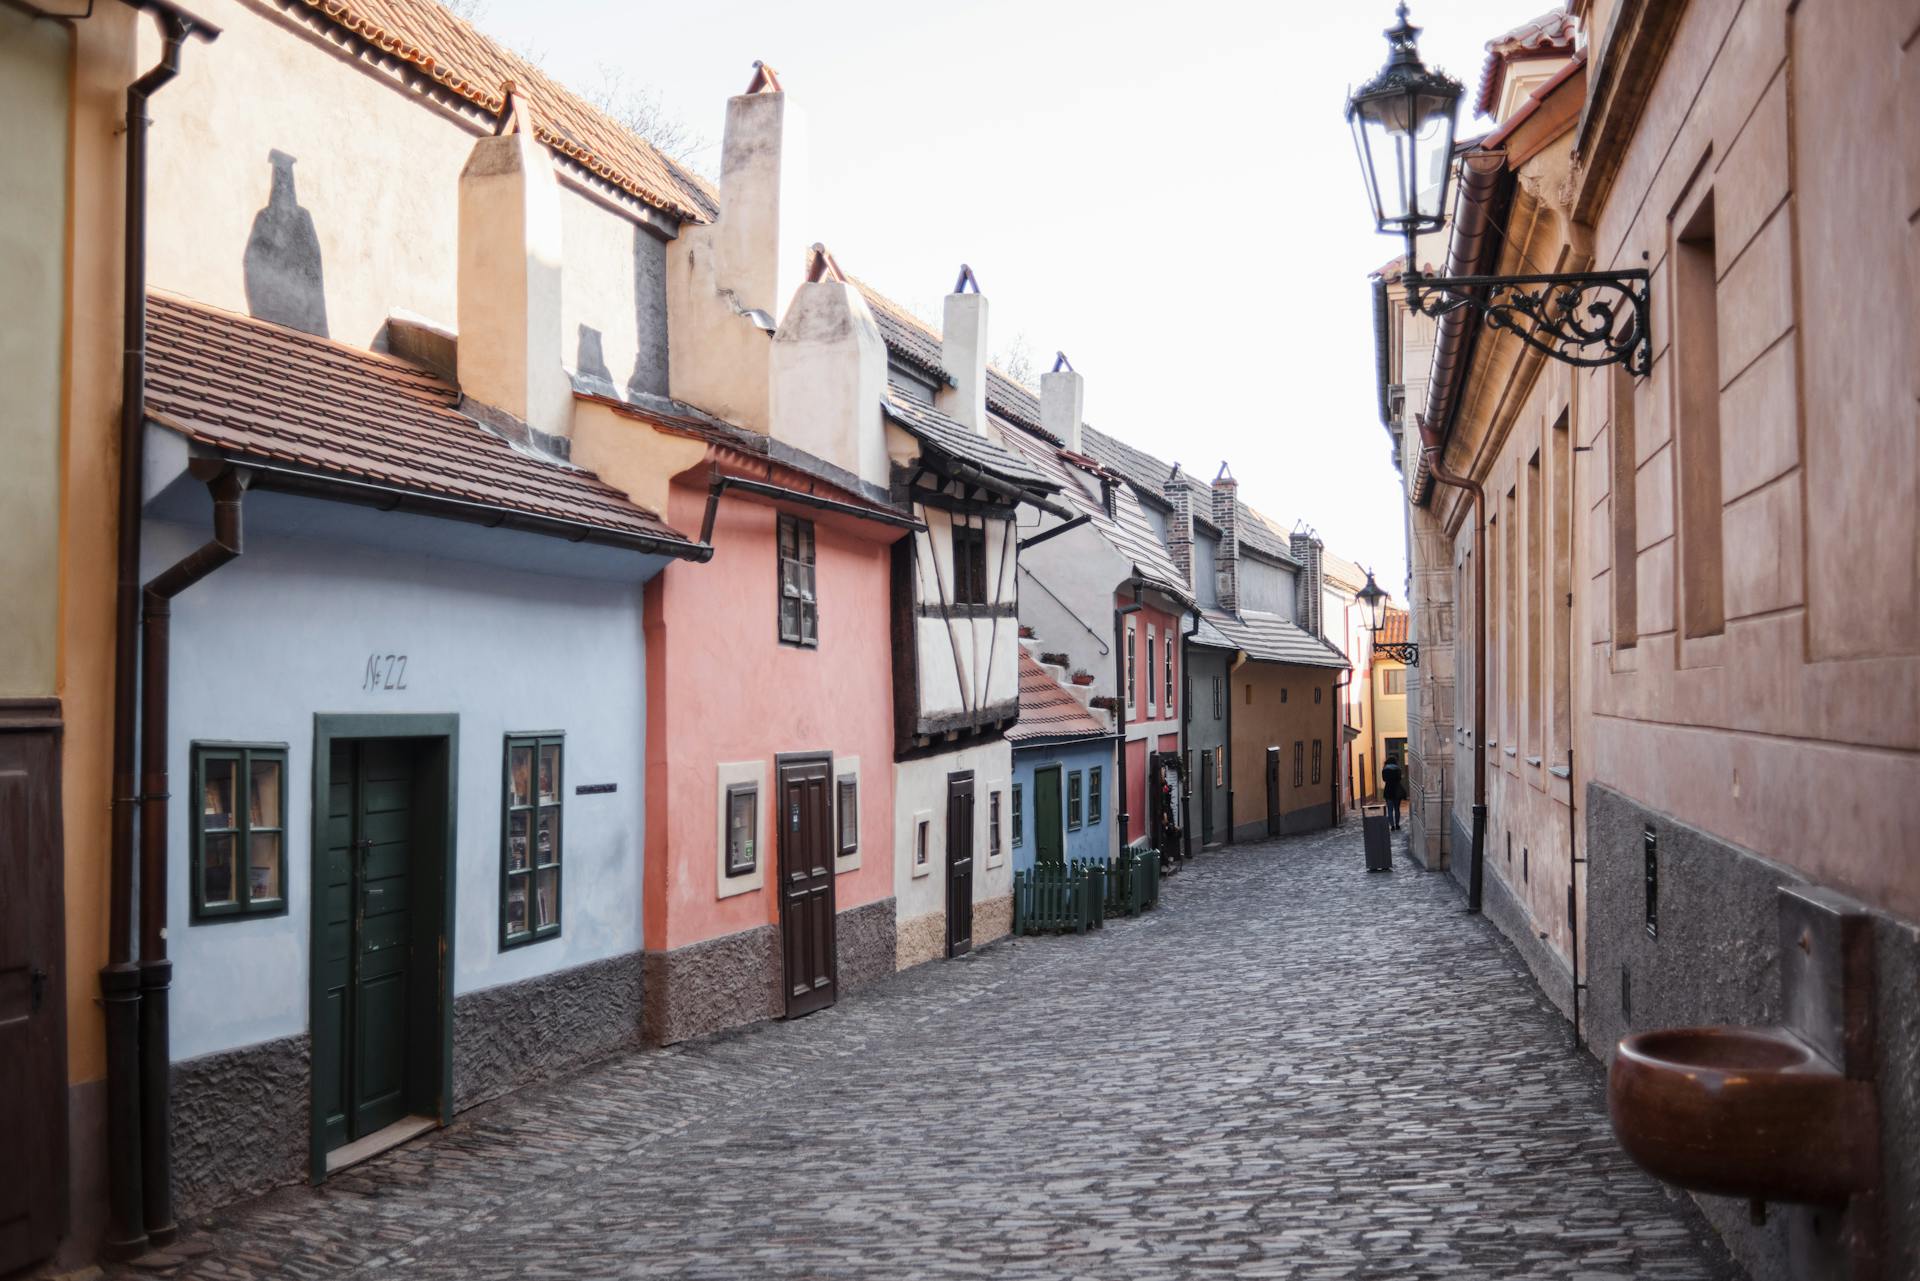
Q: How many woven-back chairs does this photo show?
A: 0